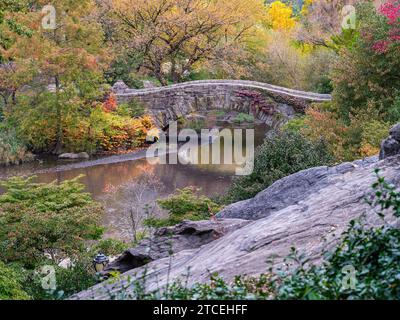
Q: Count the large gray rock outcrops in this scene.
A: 1